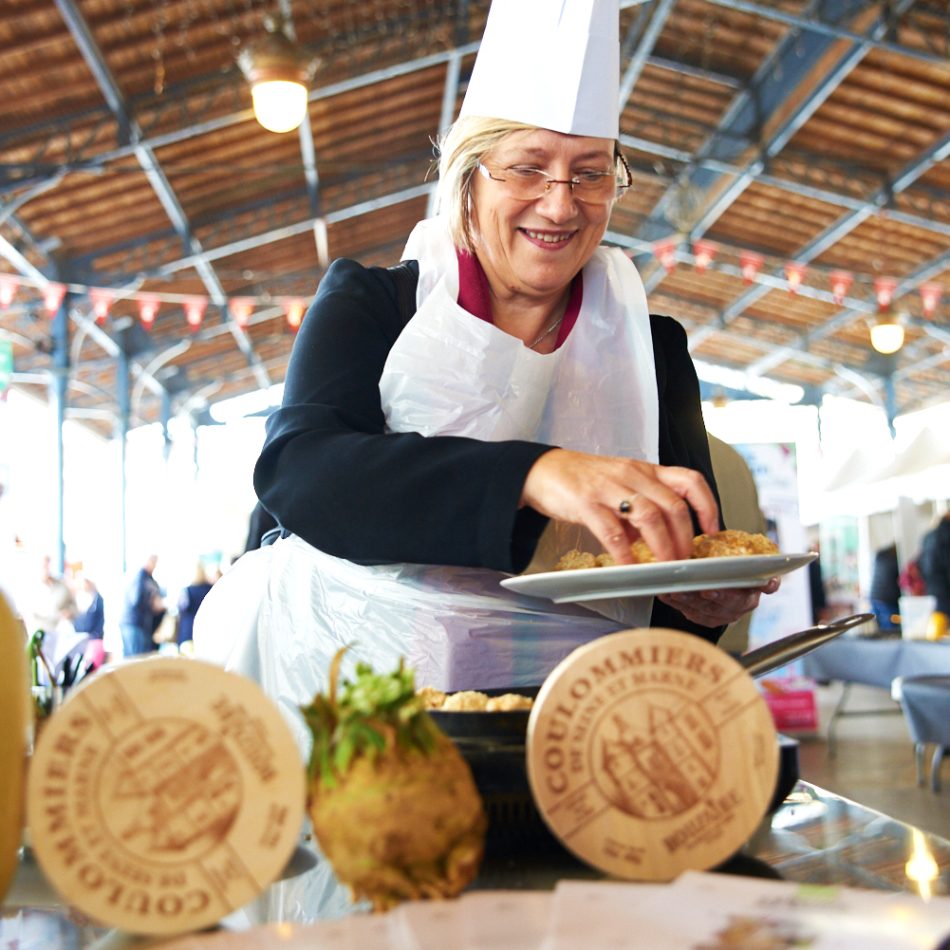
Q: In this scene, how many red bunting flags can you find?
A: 14